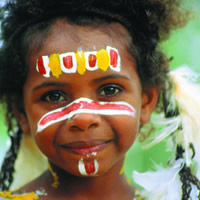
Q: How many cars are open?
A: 0